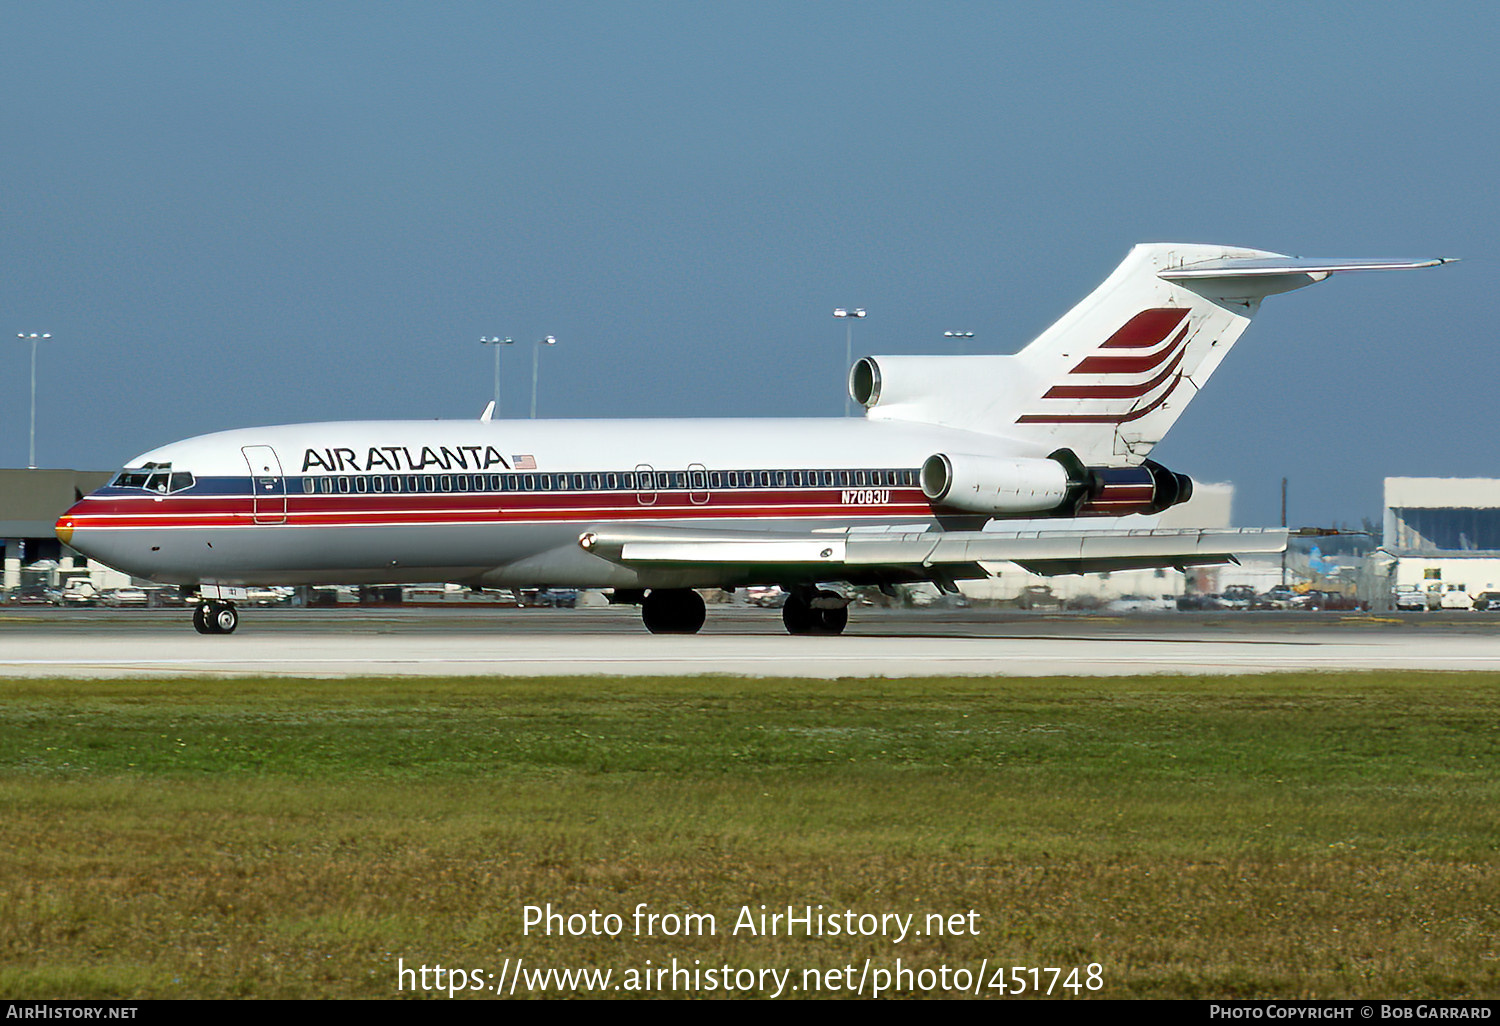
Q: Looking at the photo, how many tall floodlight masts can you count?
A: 5